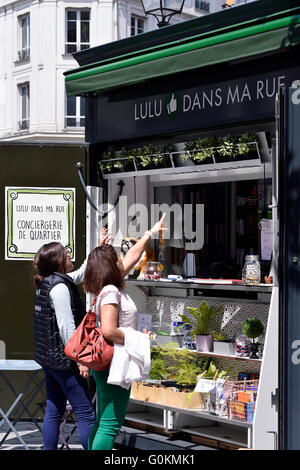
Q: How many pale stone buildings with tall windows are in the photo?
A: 1